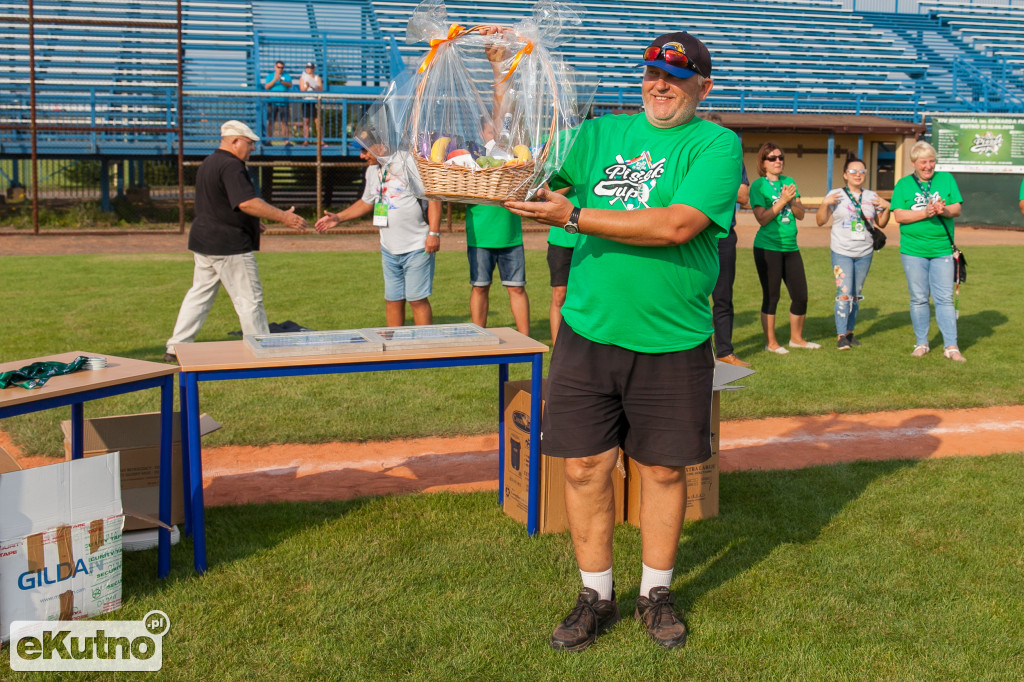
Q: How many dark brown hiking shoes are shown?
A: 2